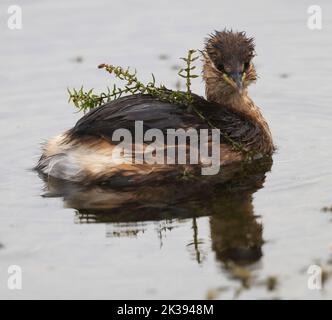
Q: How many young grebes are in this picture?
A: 1